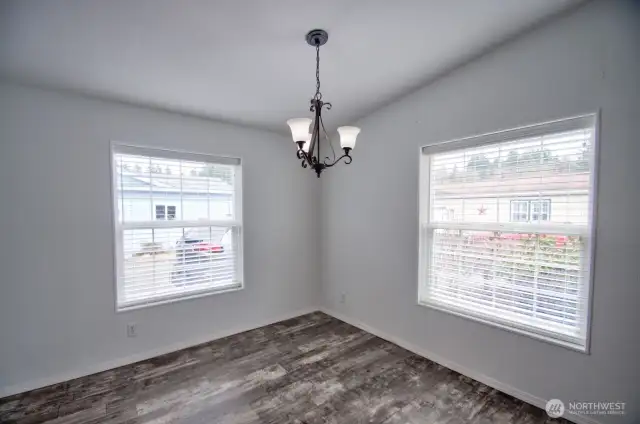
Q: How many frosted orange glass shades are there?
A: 0